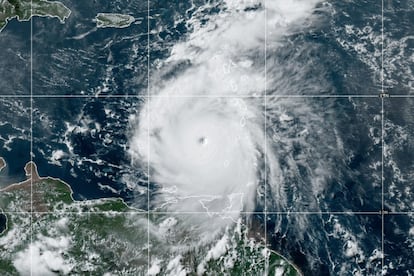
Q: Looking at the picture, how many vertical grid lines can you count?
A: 4